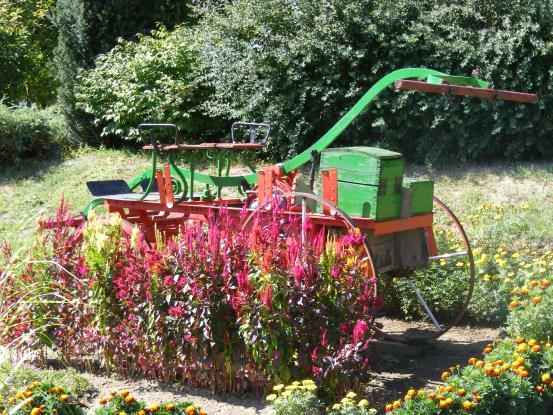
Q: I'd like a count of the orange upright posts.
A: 6